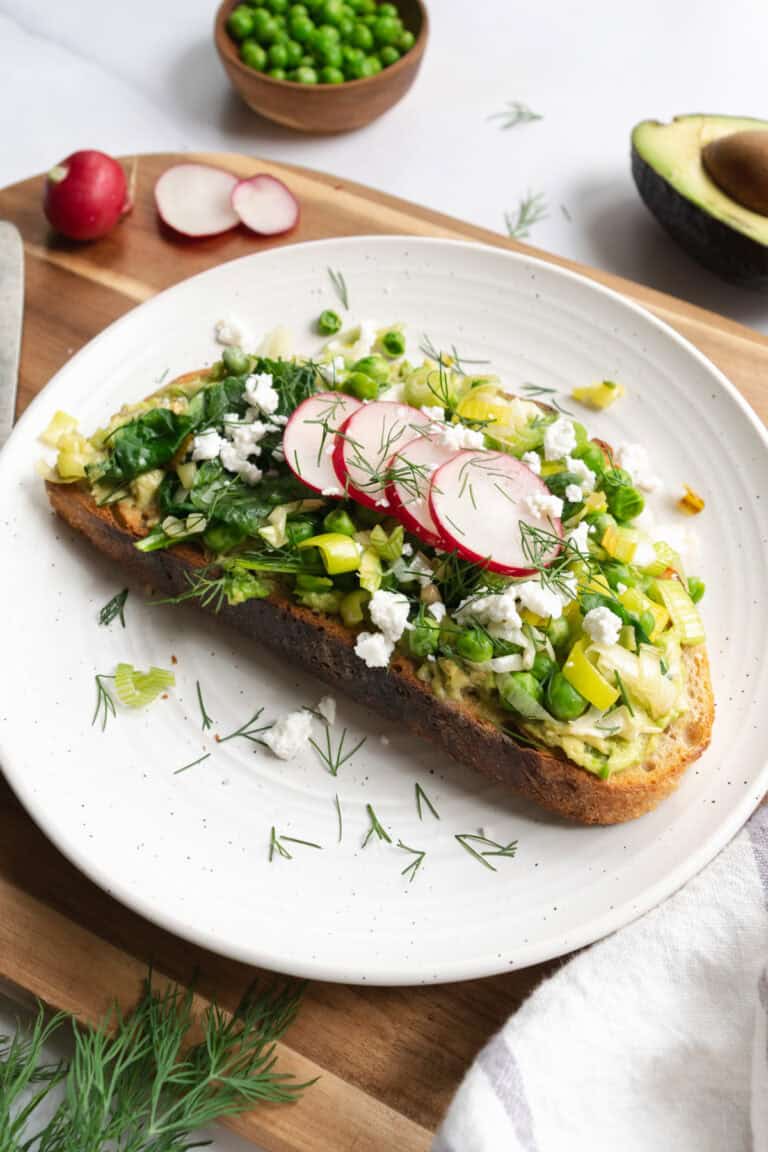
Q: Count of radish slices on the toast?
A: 4